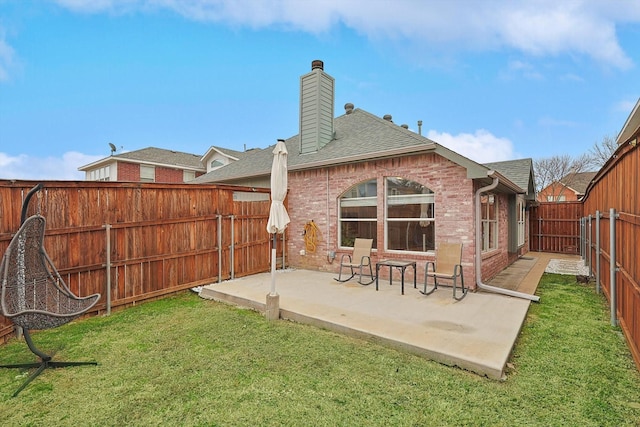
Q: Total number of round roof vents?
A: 3